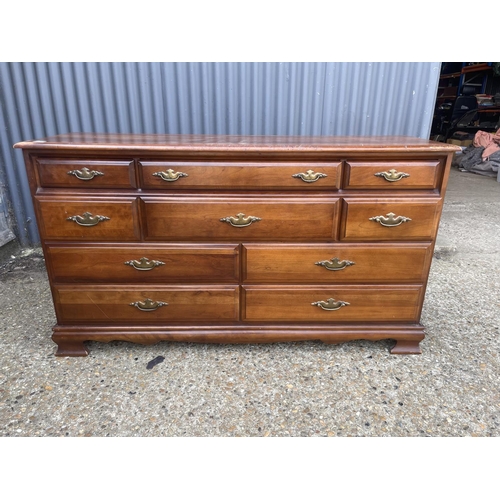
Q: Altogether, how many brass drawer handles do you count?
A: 11